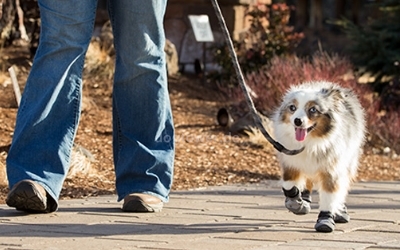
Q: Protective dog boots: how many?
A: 4